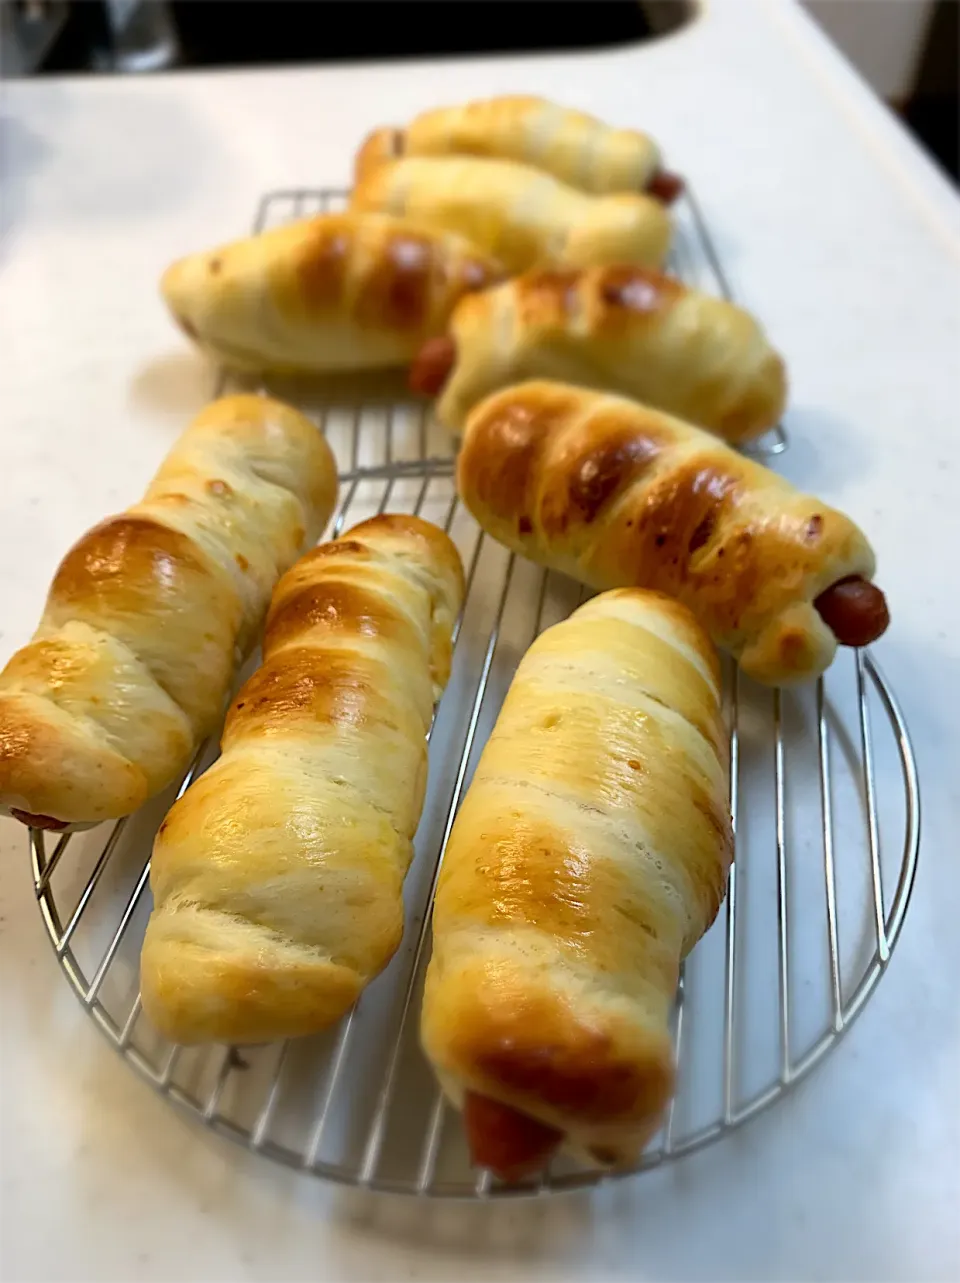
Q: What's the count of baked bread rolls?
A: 8